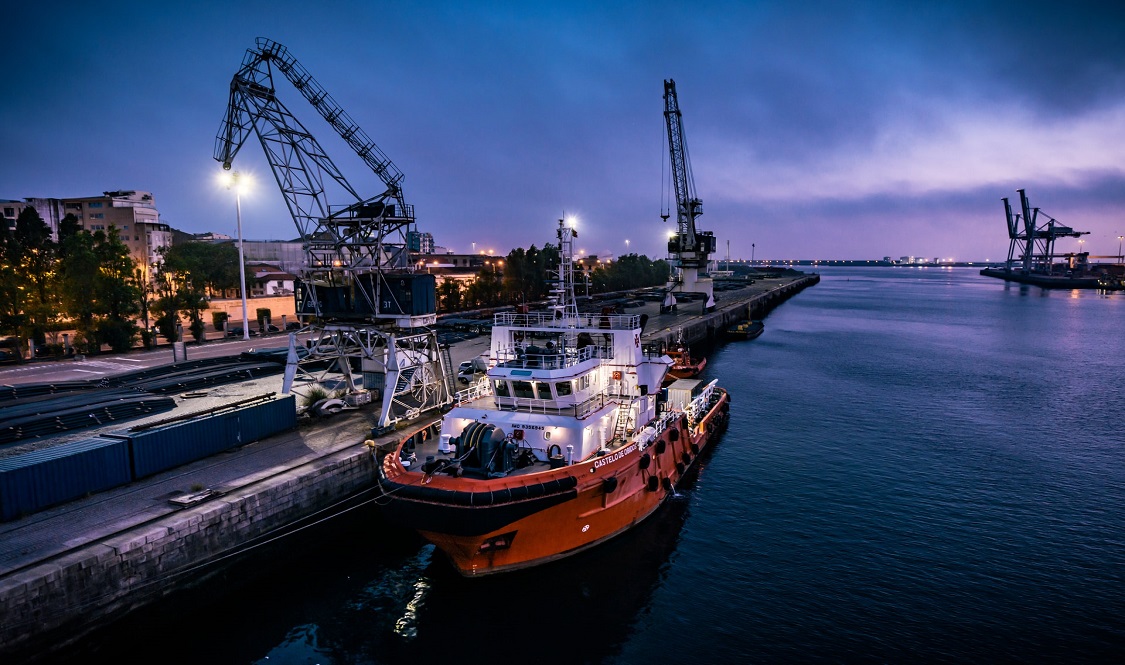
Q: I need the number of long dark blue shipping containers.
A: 2